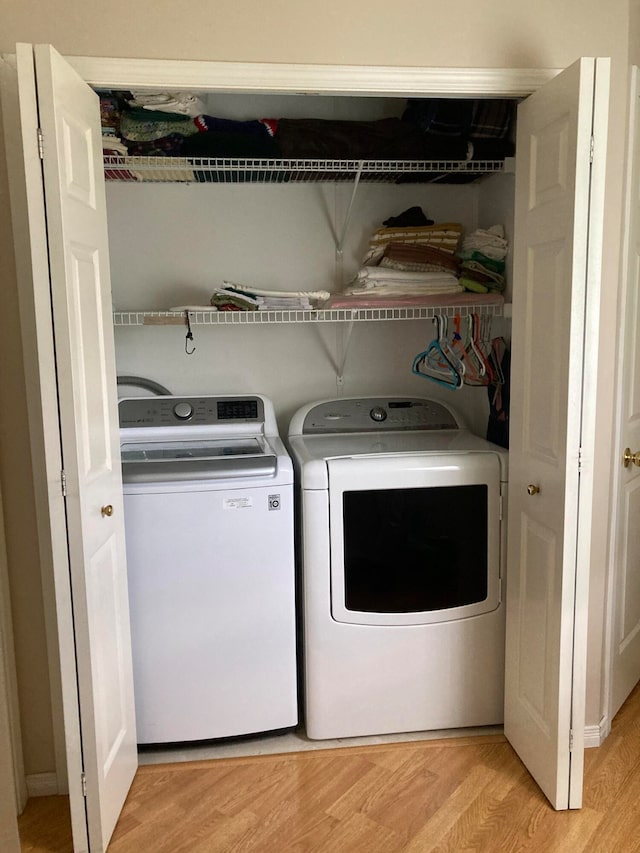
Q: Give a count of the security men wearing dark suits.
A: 0